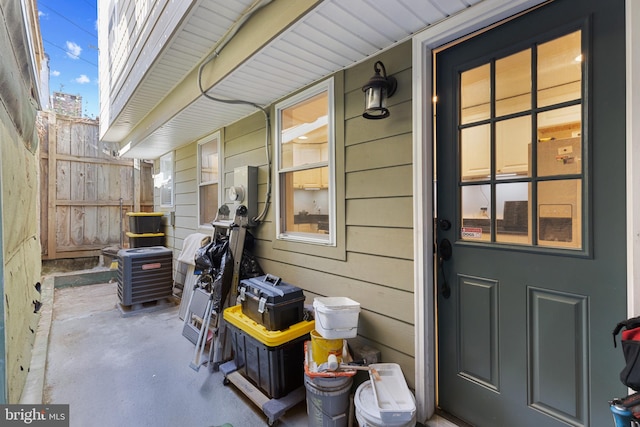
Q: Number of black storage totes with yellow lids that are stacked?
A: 2